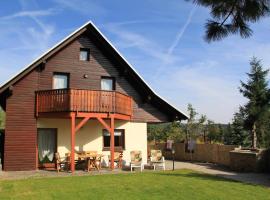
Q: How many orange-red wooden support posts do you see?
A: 2